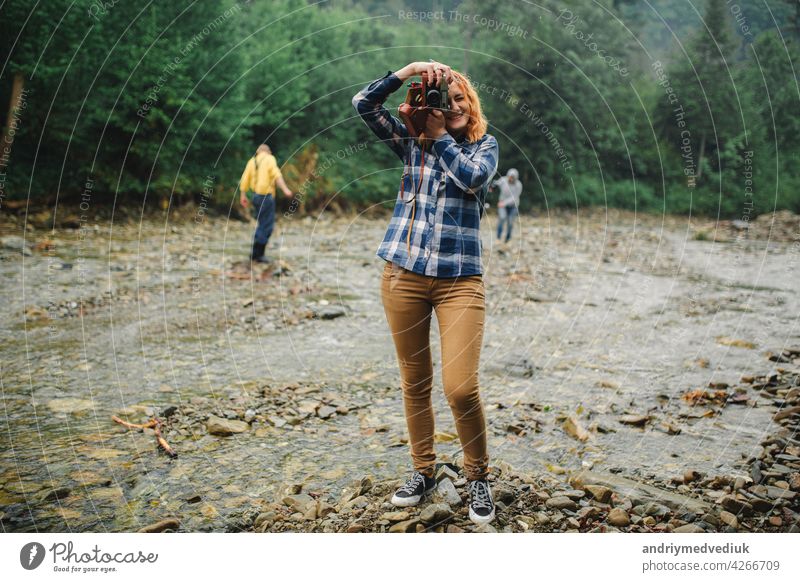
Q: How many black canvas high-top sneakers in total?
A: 2